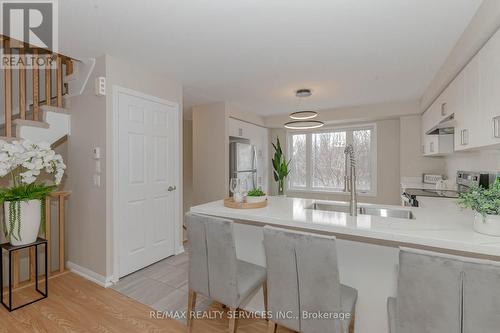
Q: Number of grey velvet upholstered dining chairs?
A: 3